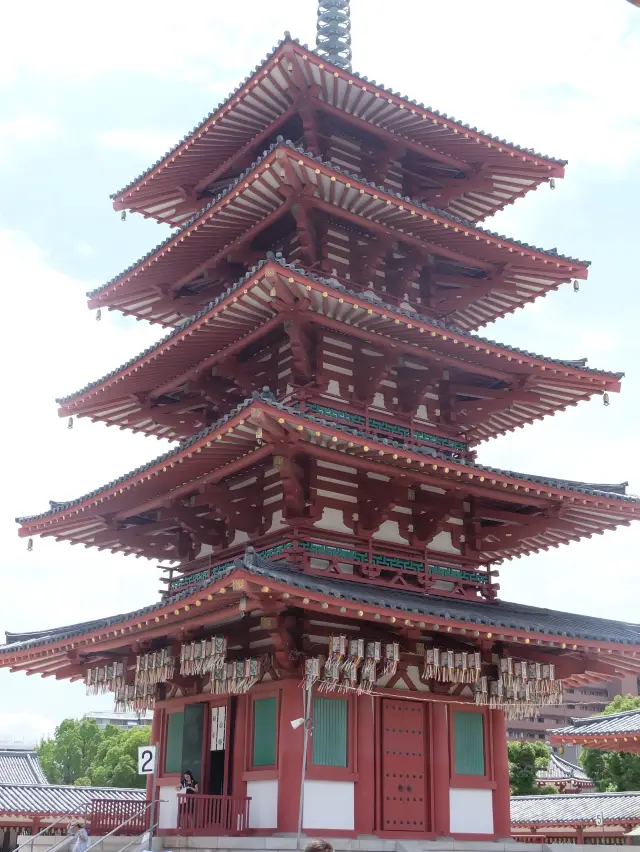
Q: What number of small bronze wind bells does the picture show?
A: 12